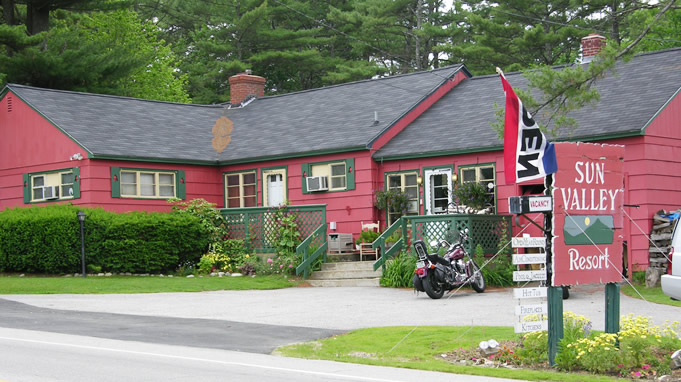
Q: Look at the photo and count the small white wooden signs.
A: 6